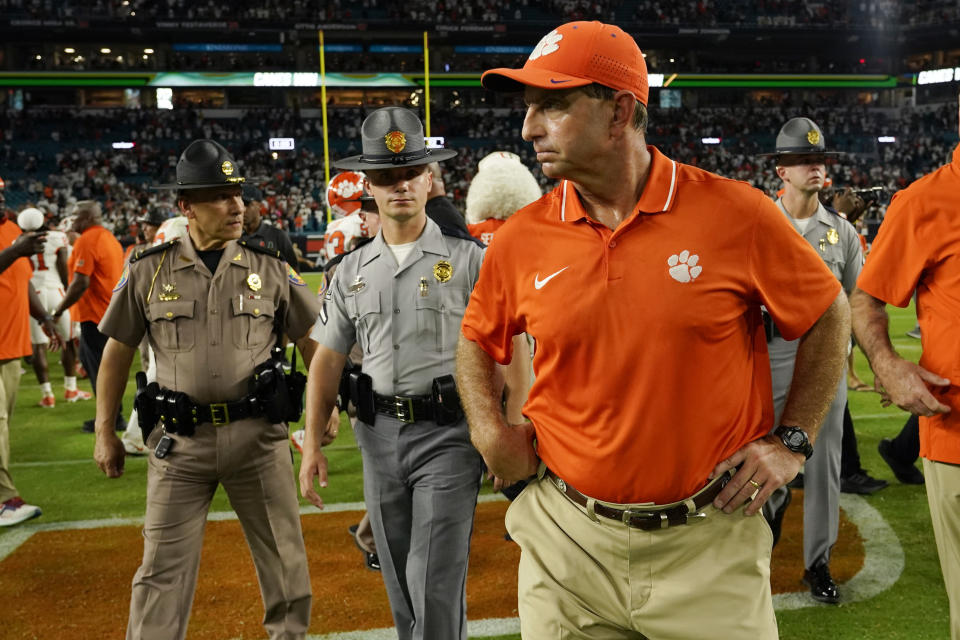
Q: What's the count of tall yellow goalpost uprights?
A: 2